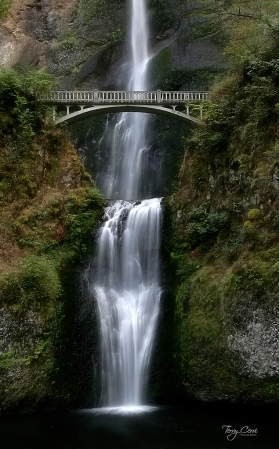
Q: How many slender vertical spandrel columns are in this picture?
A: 6